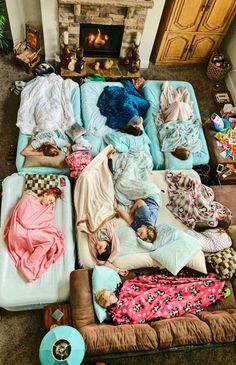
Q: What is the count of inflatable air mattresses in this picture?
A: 5